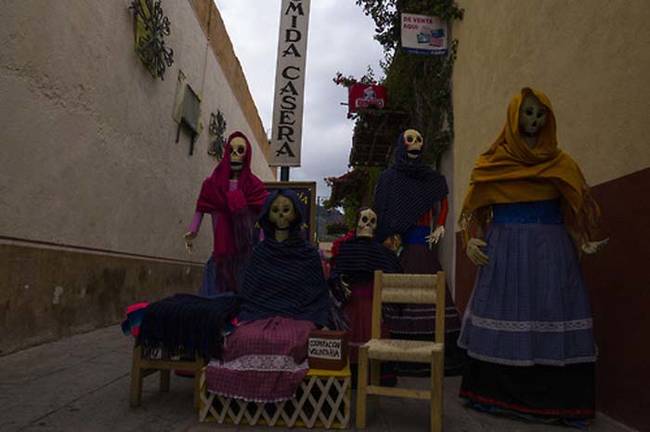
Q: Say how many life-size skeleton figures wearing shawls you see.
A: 5